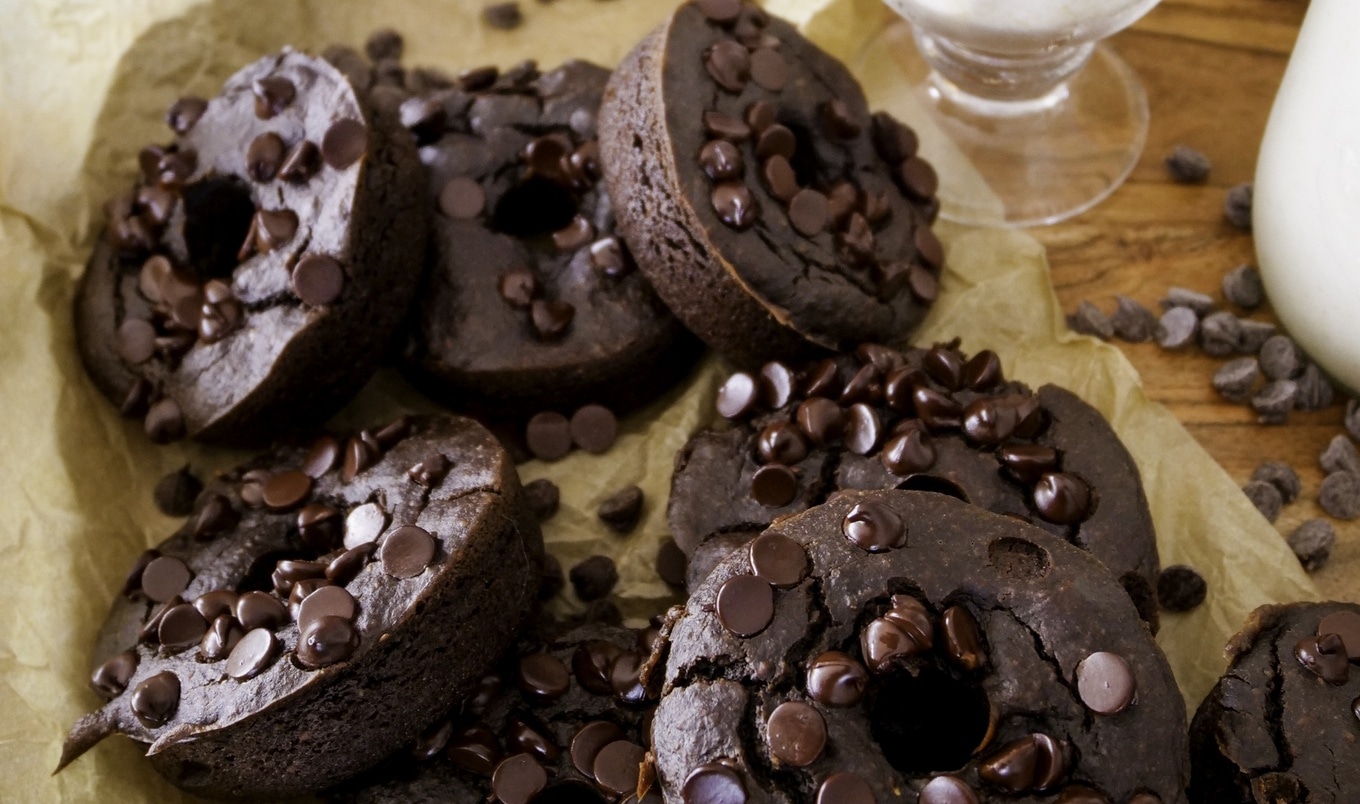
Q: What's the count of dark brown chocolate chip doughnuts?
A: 8